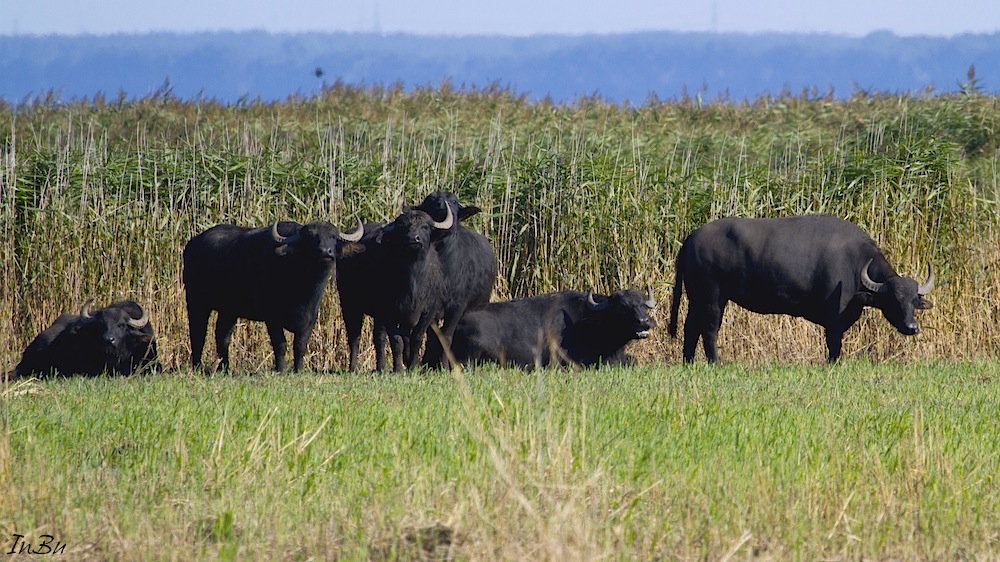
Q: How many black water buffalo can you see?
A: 6